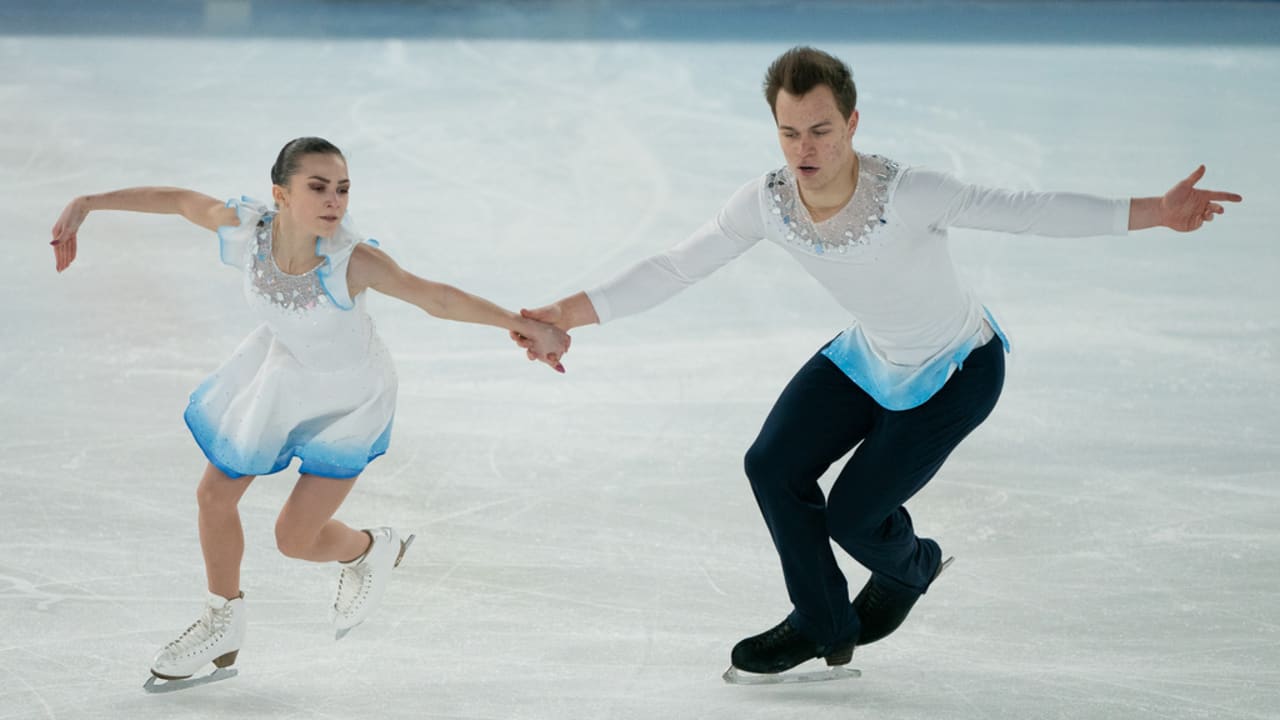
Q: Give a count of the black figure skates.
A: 2